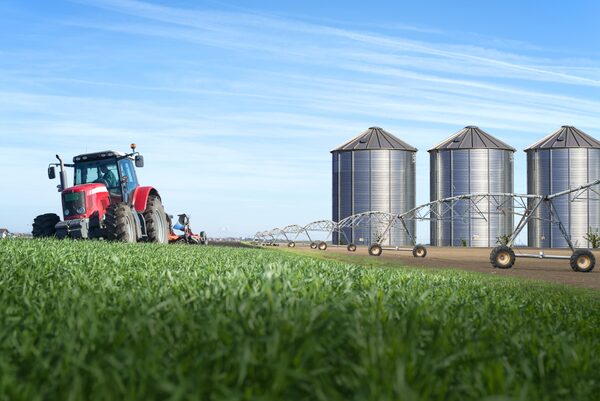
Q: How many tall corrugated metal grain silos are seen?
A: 3